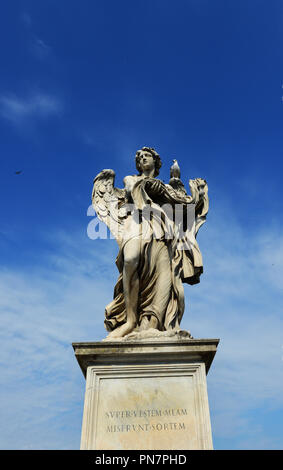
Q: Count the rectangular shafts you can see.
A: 1